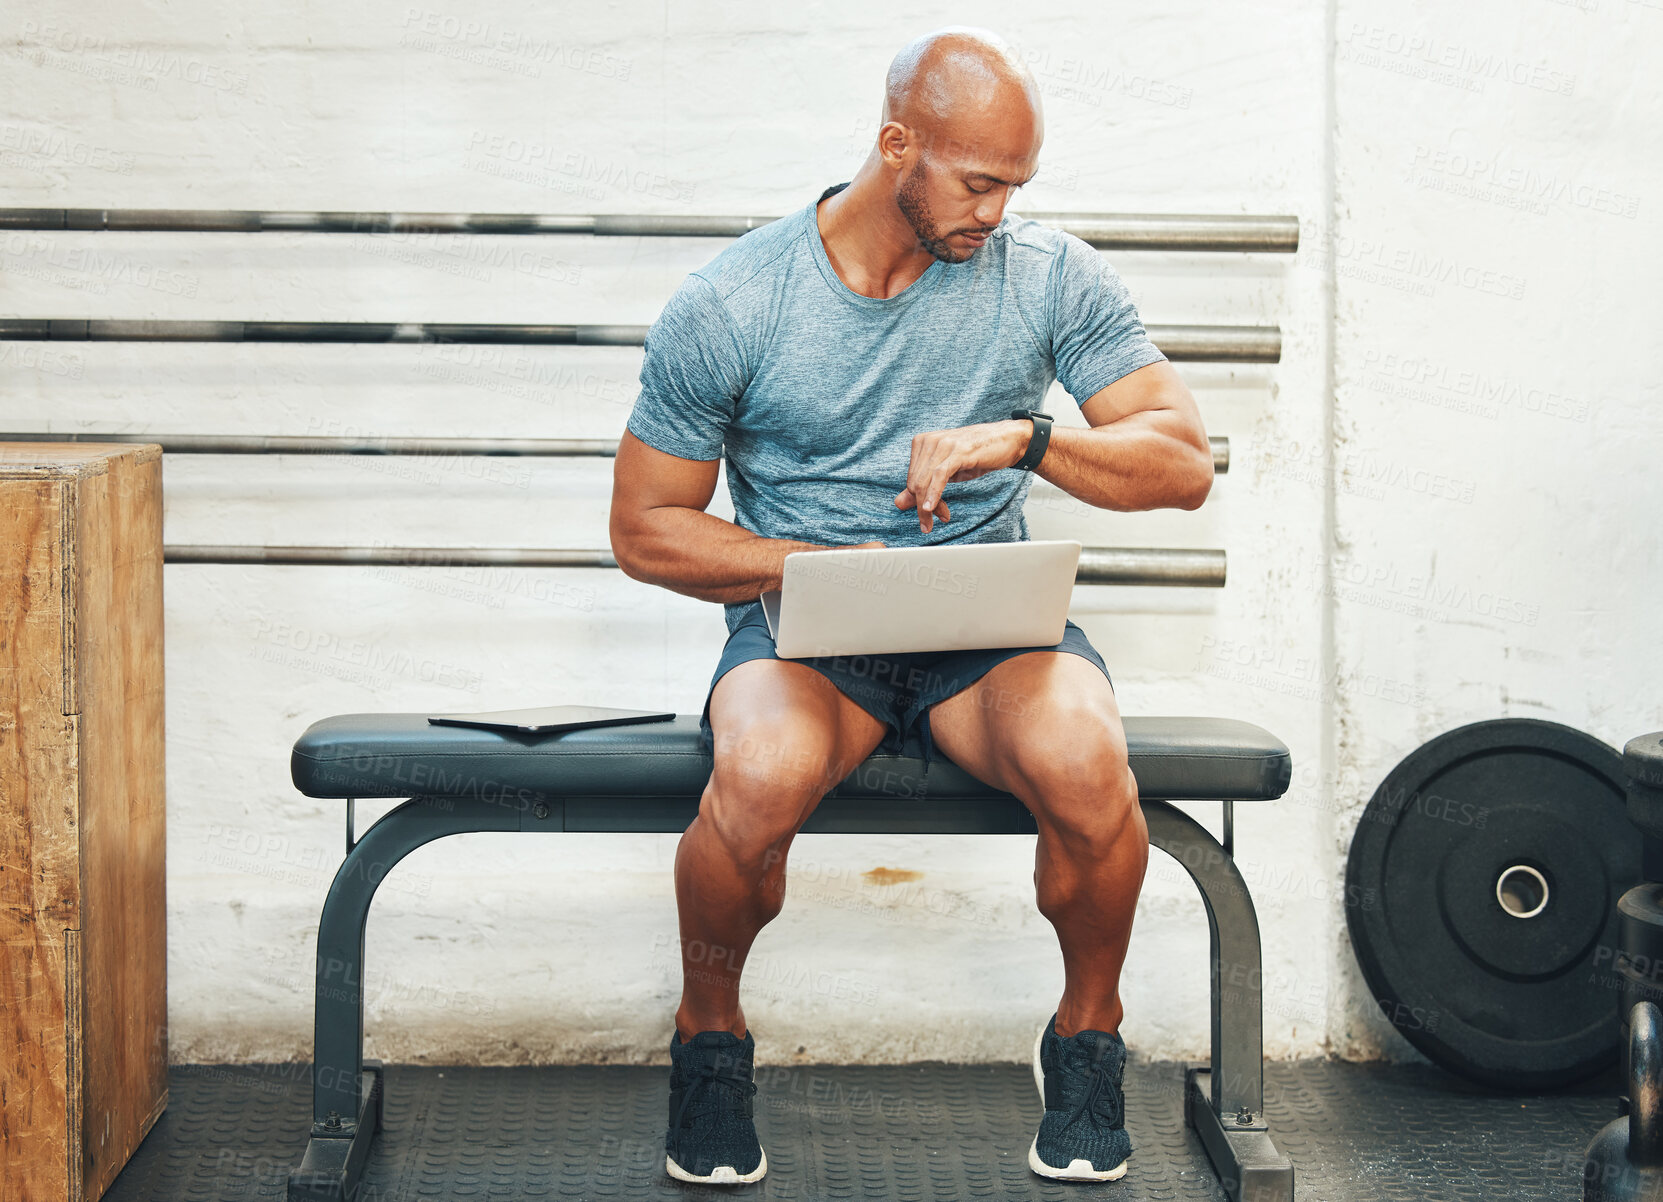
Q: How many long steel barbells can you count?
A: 4